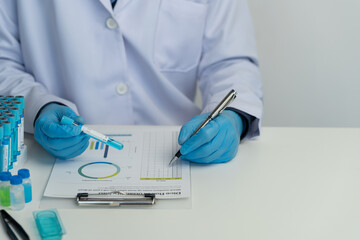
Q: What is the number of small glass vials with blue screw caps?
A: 3